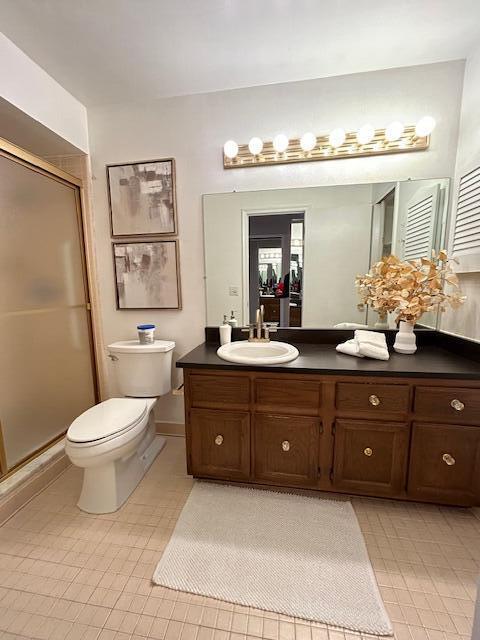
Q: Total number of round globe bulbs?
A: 8